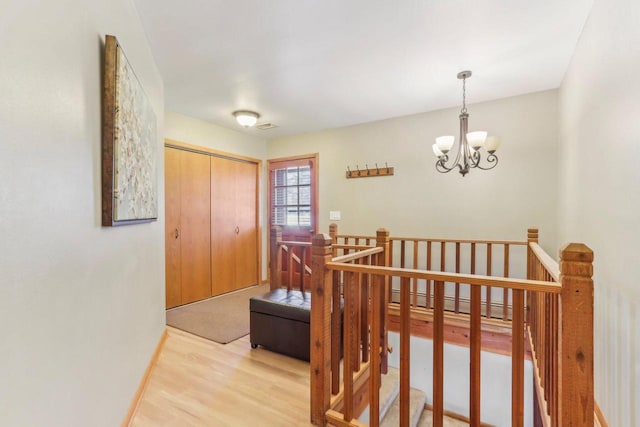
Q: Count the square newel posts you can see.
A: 6